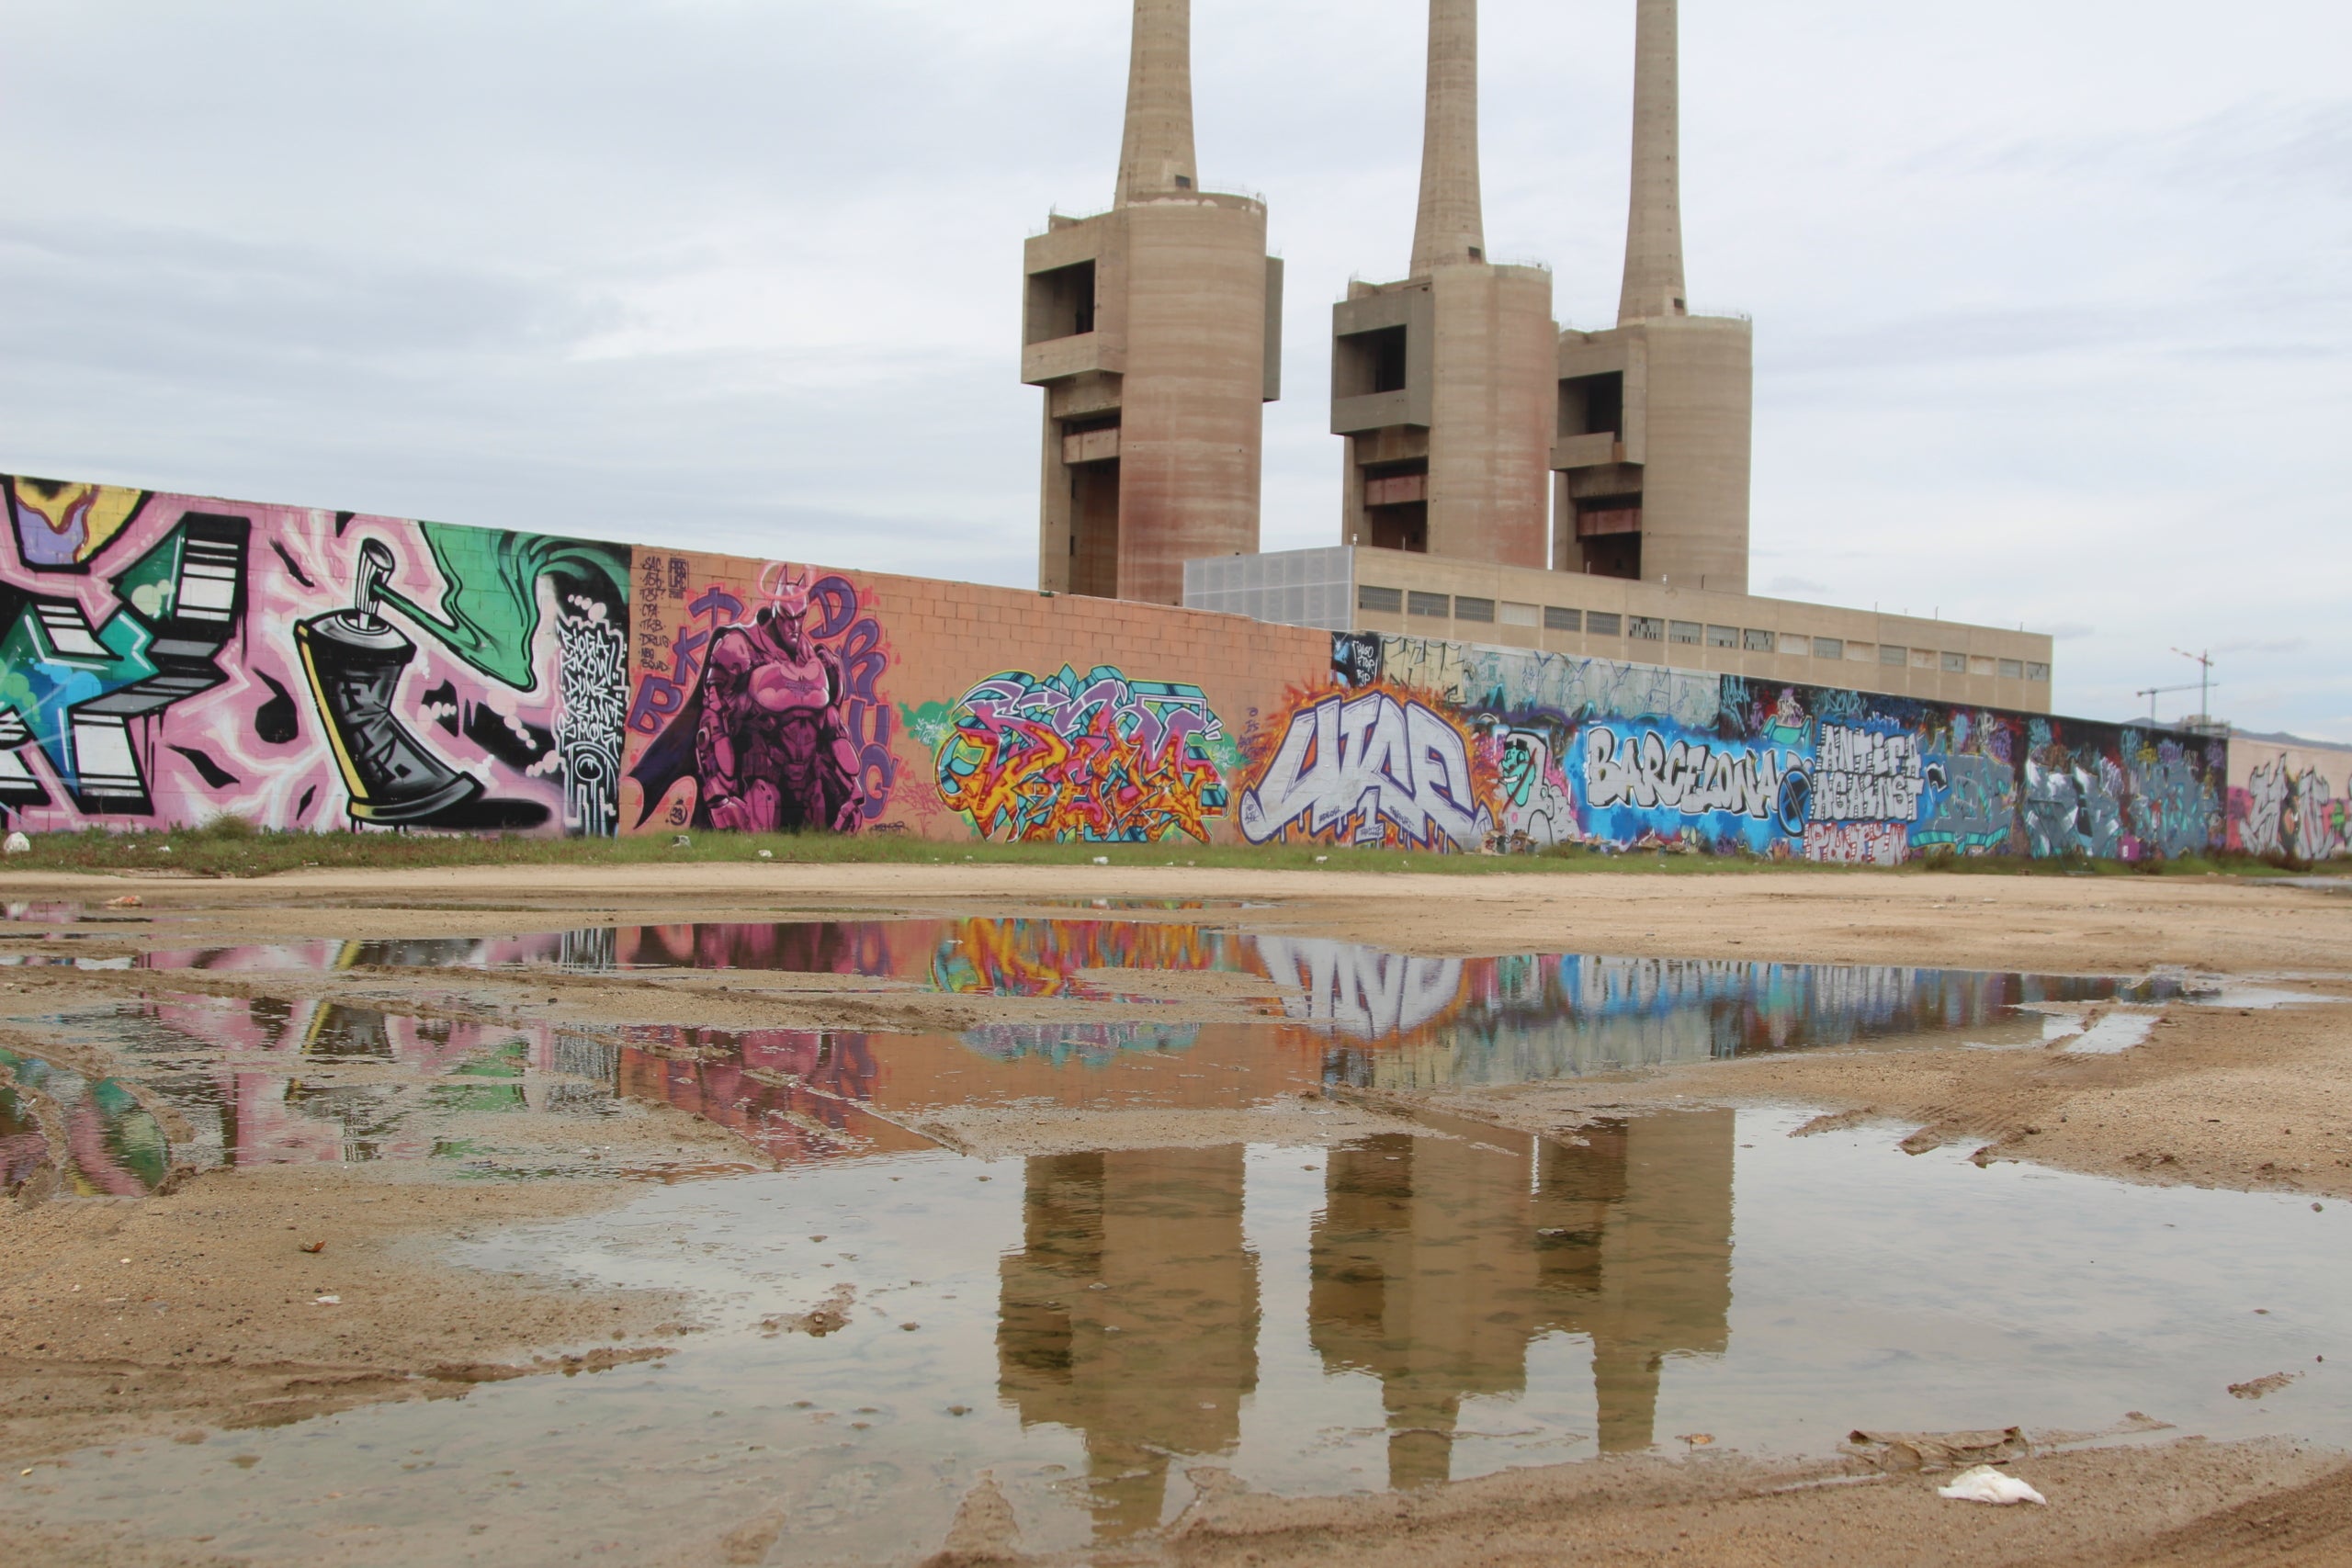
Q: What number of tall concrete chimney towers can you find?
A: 3